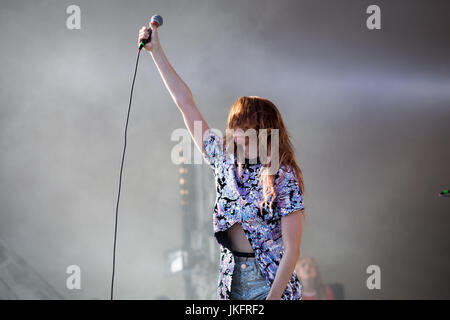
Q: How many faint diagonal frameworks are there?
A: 1